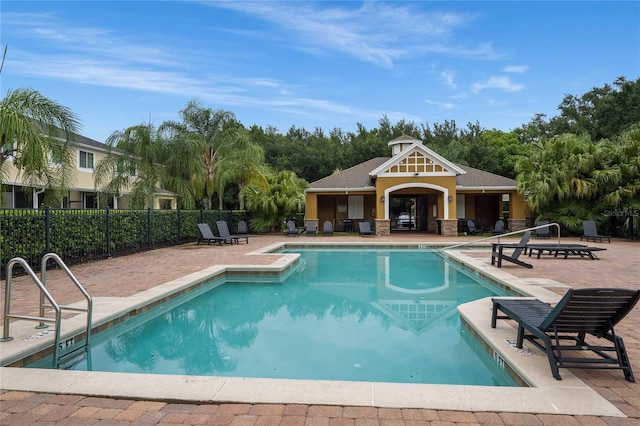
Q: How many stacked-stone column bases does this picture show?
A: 4